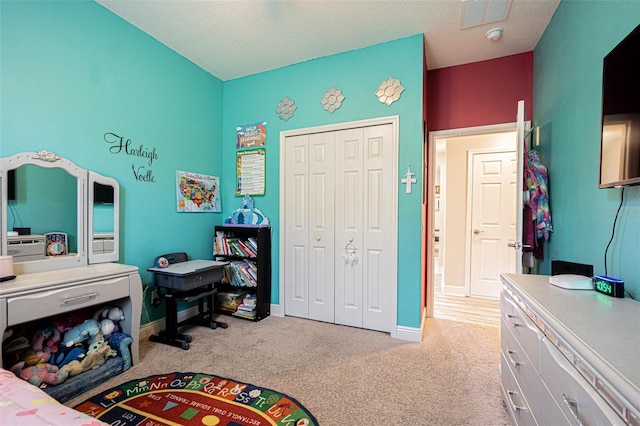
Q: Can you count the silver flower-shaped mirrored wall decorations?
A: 3